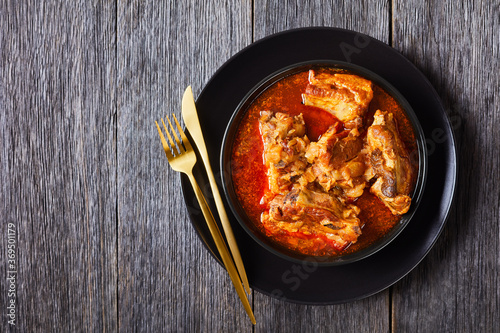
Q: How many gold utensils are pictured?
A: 2